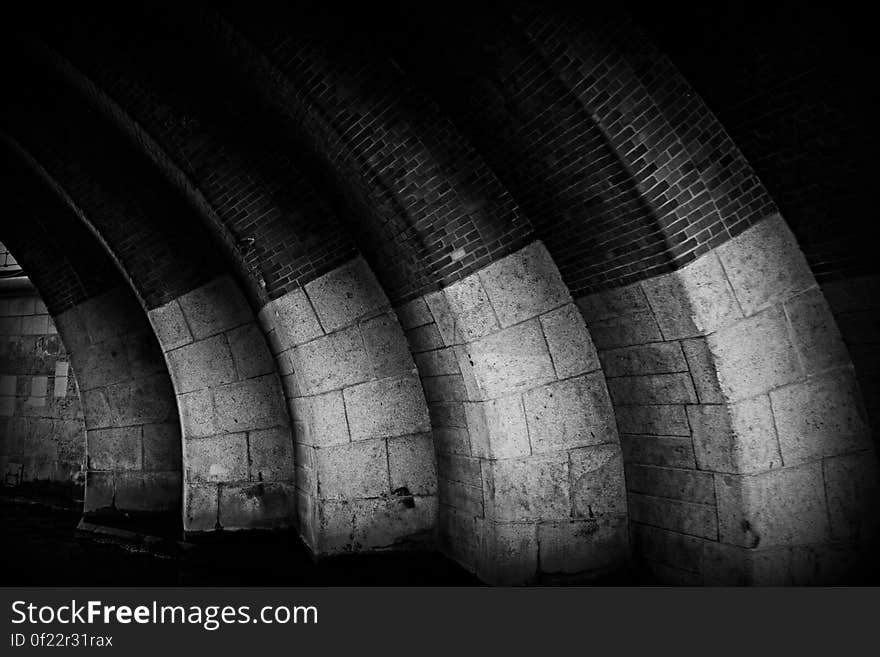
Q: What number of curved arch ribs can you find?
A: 5